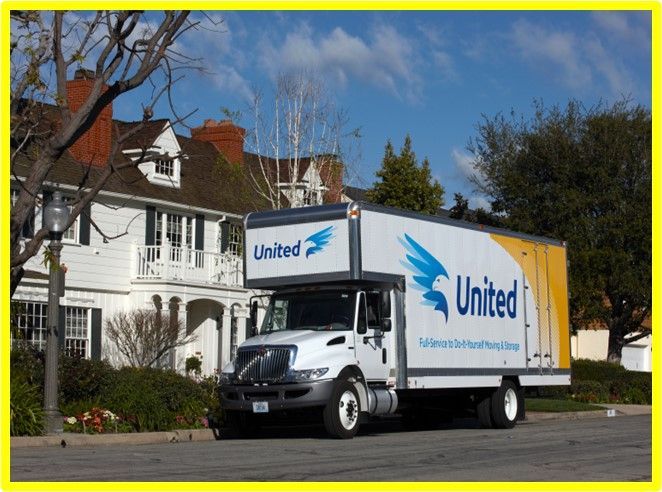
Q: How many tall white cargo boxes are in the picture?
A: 1